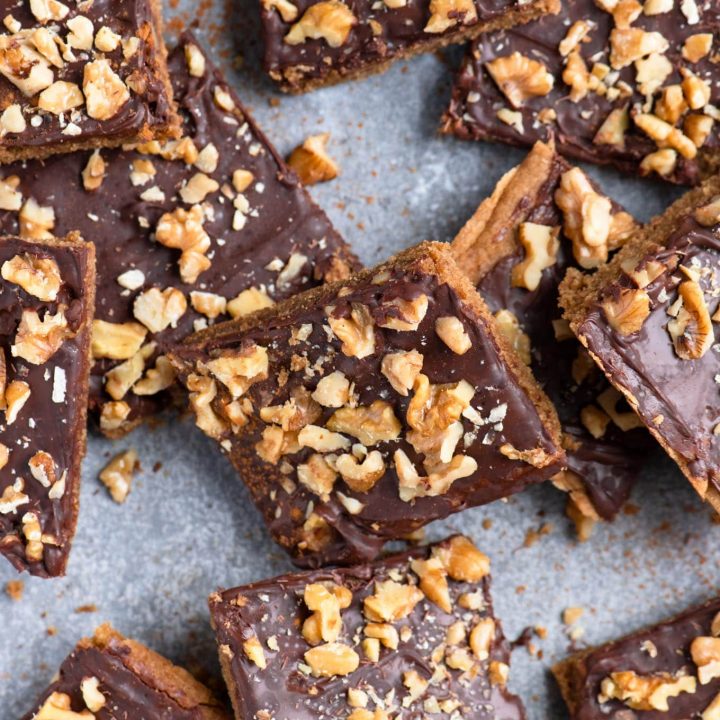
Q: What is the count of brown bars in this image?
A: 11